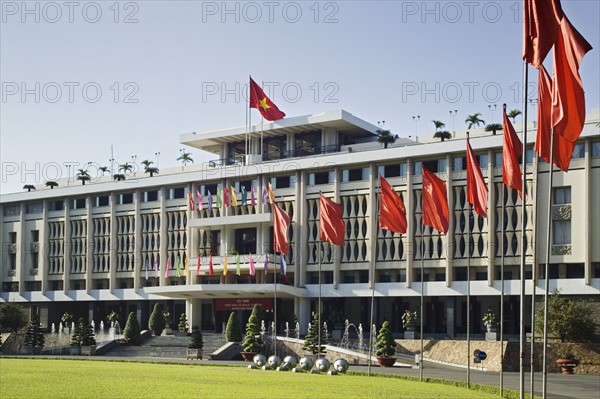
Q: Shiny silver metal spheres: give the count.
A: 6